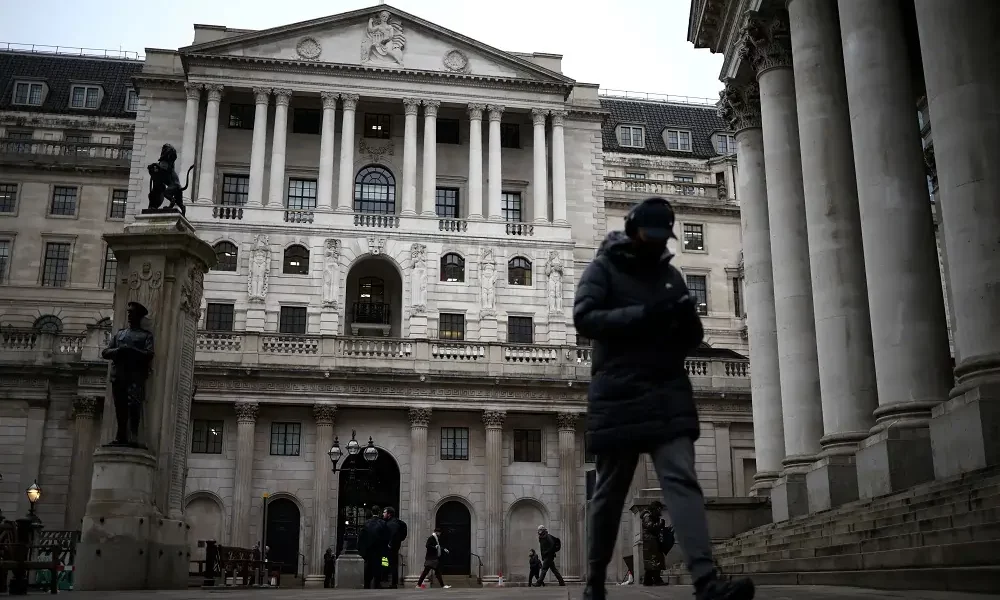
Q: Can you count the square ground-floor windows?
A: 4